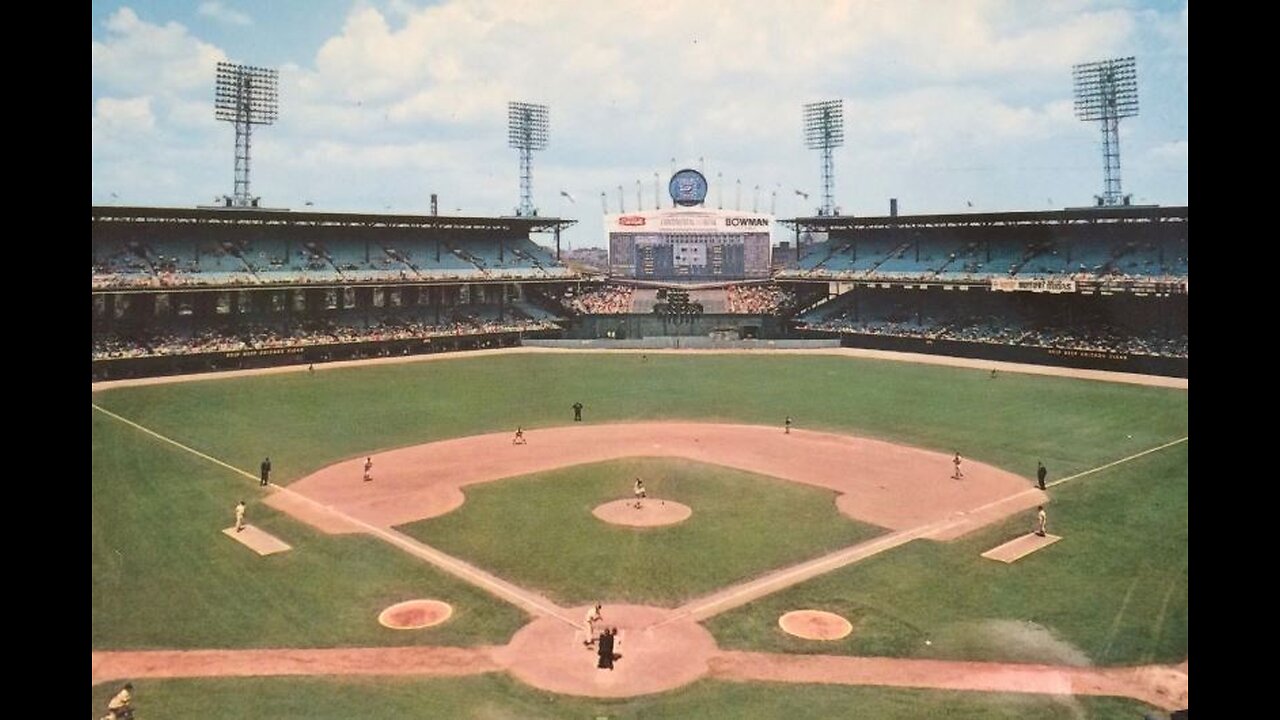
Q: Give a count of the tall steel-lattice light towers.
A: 4